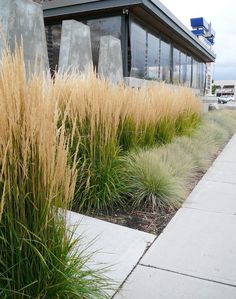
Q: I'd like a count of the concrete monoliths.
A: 3